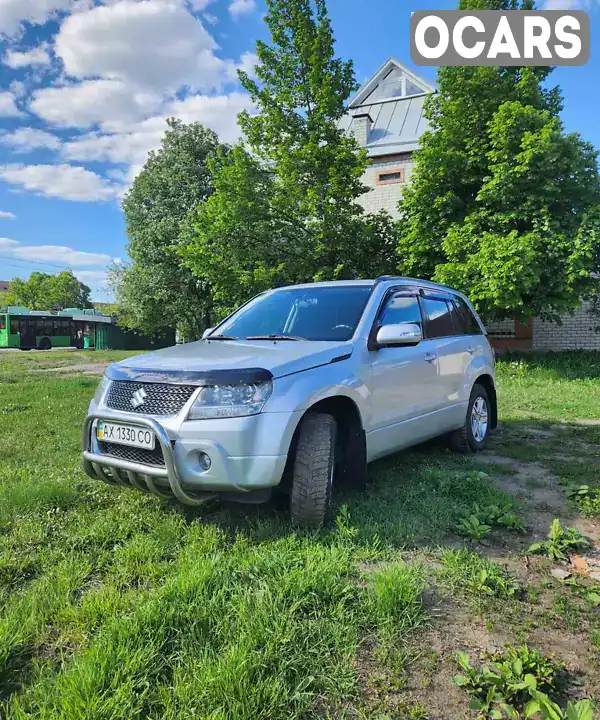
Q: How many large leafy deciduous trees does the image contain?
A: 3